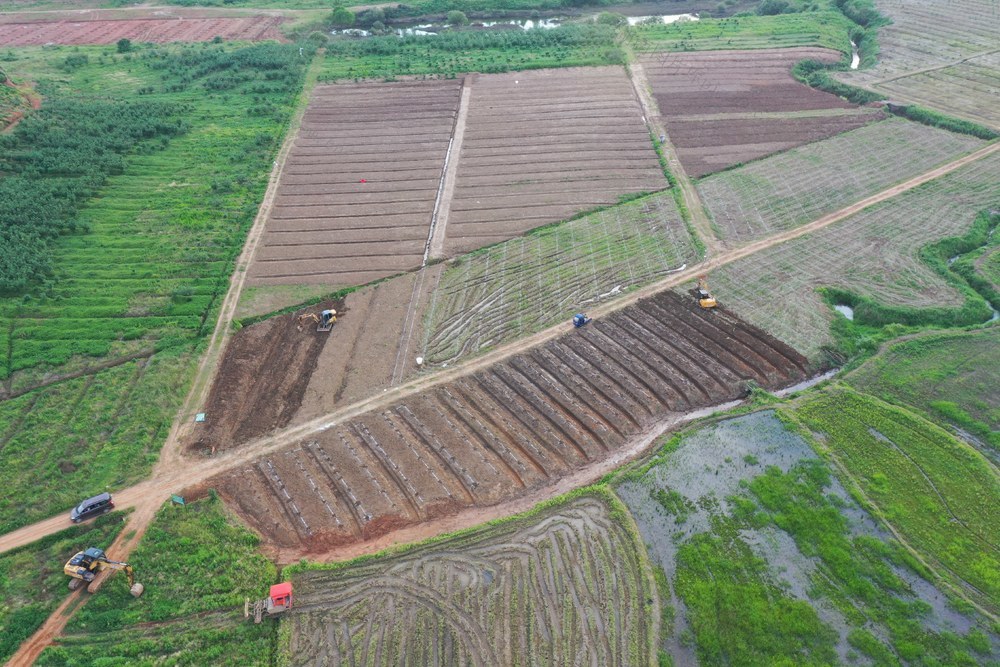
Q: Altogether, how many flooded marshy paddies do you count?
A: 1